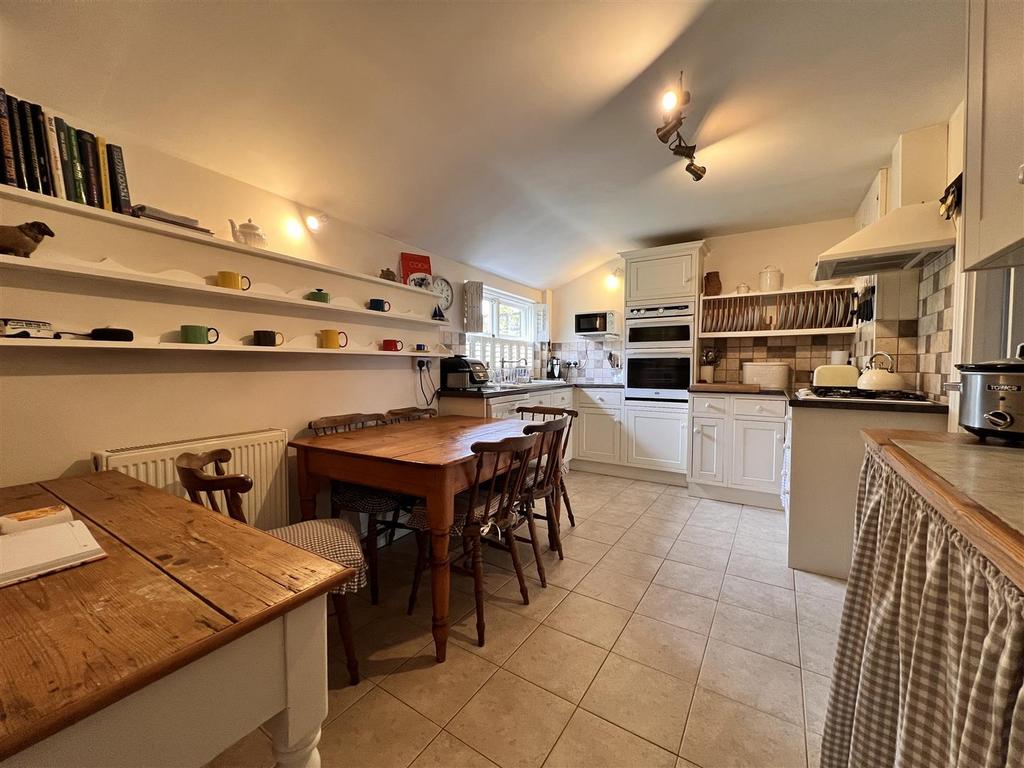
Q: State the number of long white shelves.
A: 3